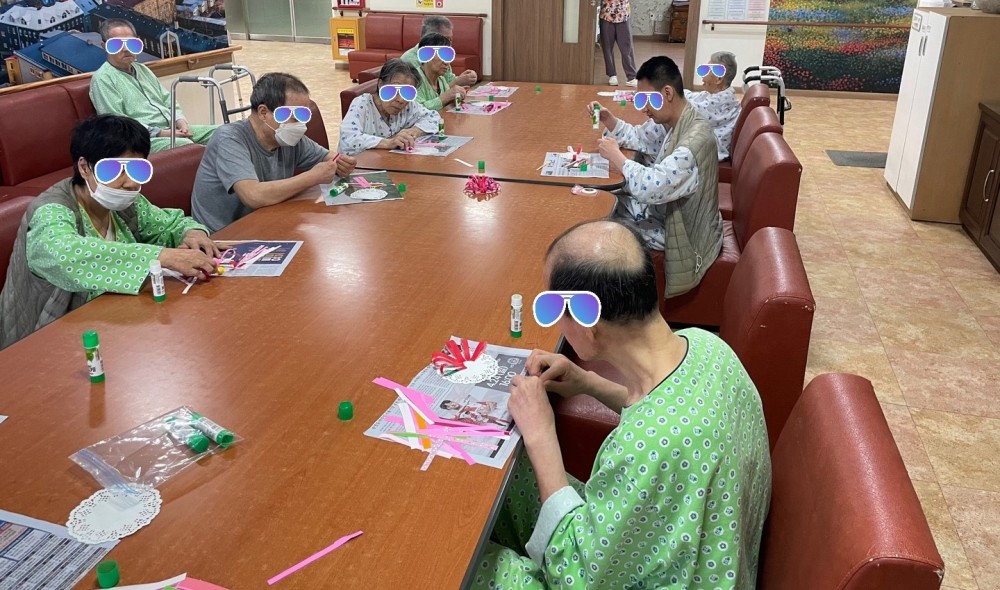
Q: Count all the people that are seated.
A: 9